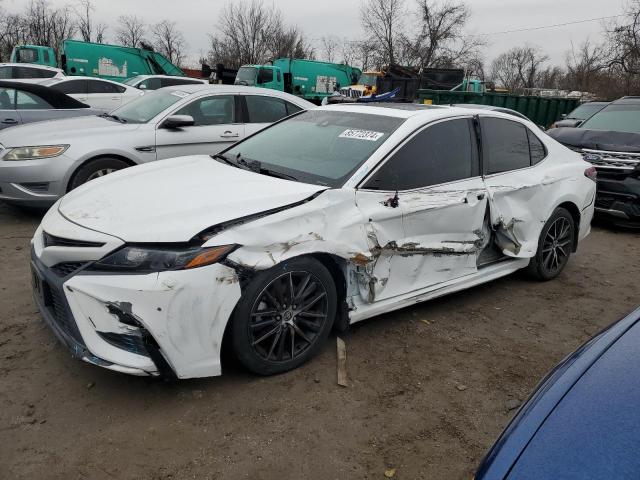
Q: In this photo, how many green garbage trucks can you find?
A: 2